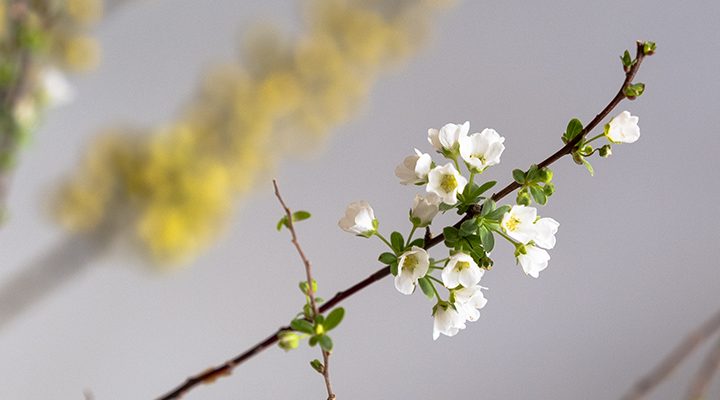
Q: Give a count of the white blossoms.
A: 14